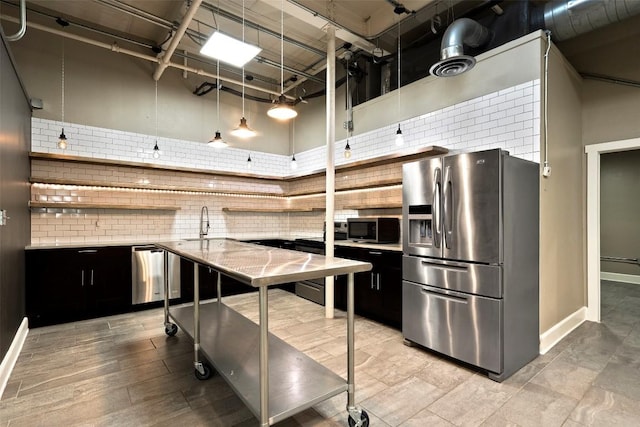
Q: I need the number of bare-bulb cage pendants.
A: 6